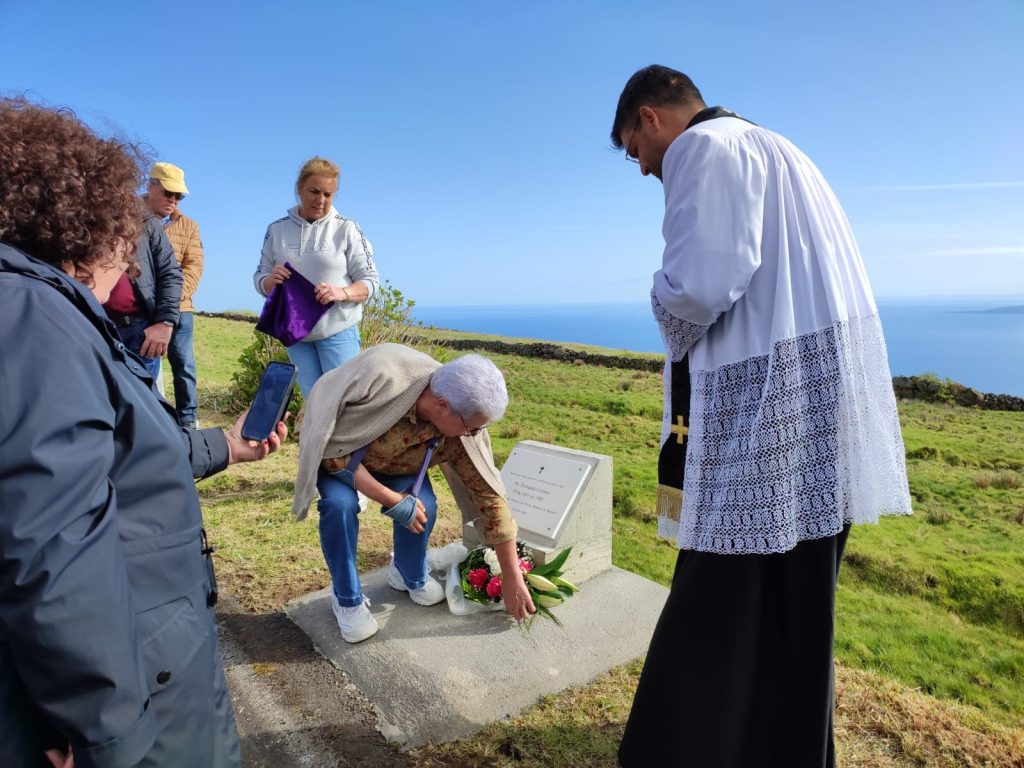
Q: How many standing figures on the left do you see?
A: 4